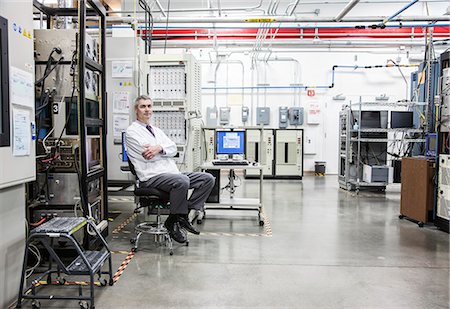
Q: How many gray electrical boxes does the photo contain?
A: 6